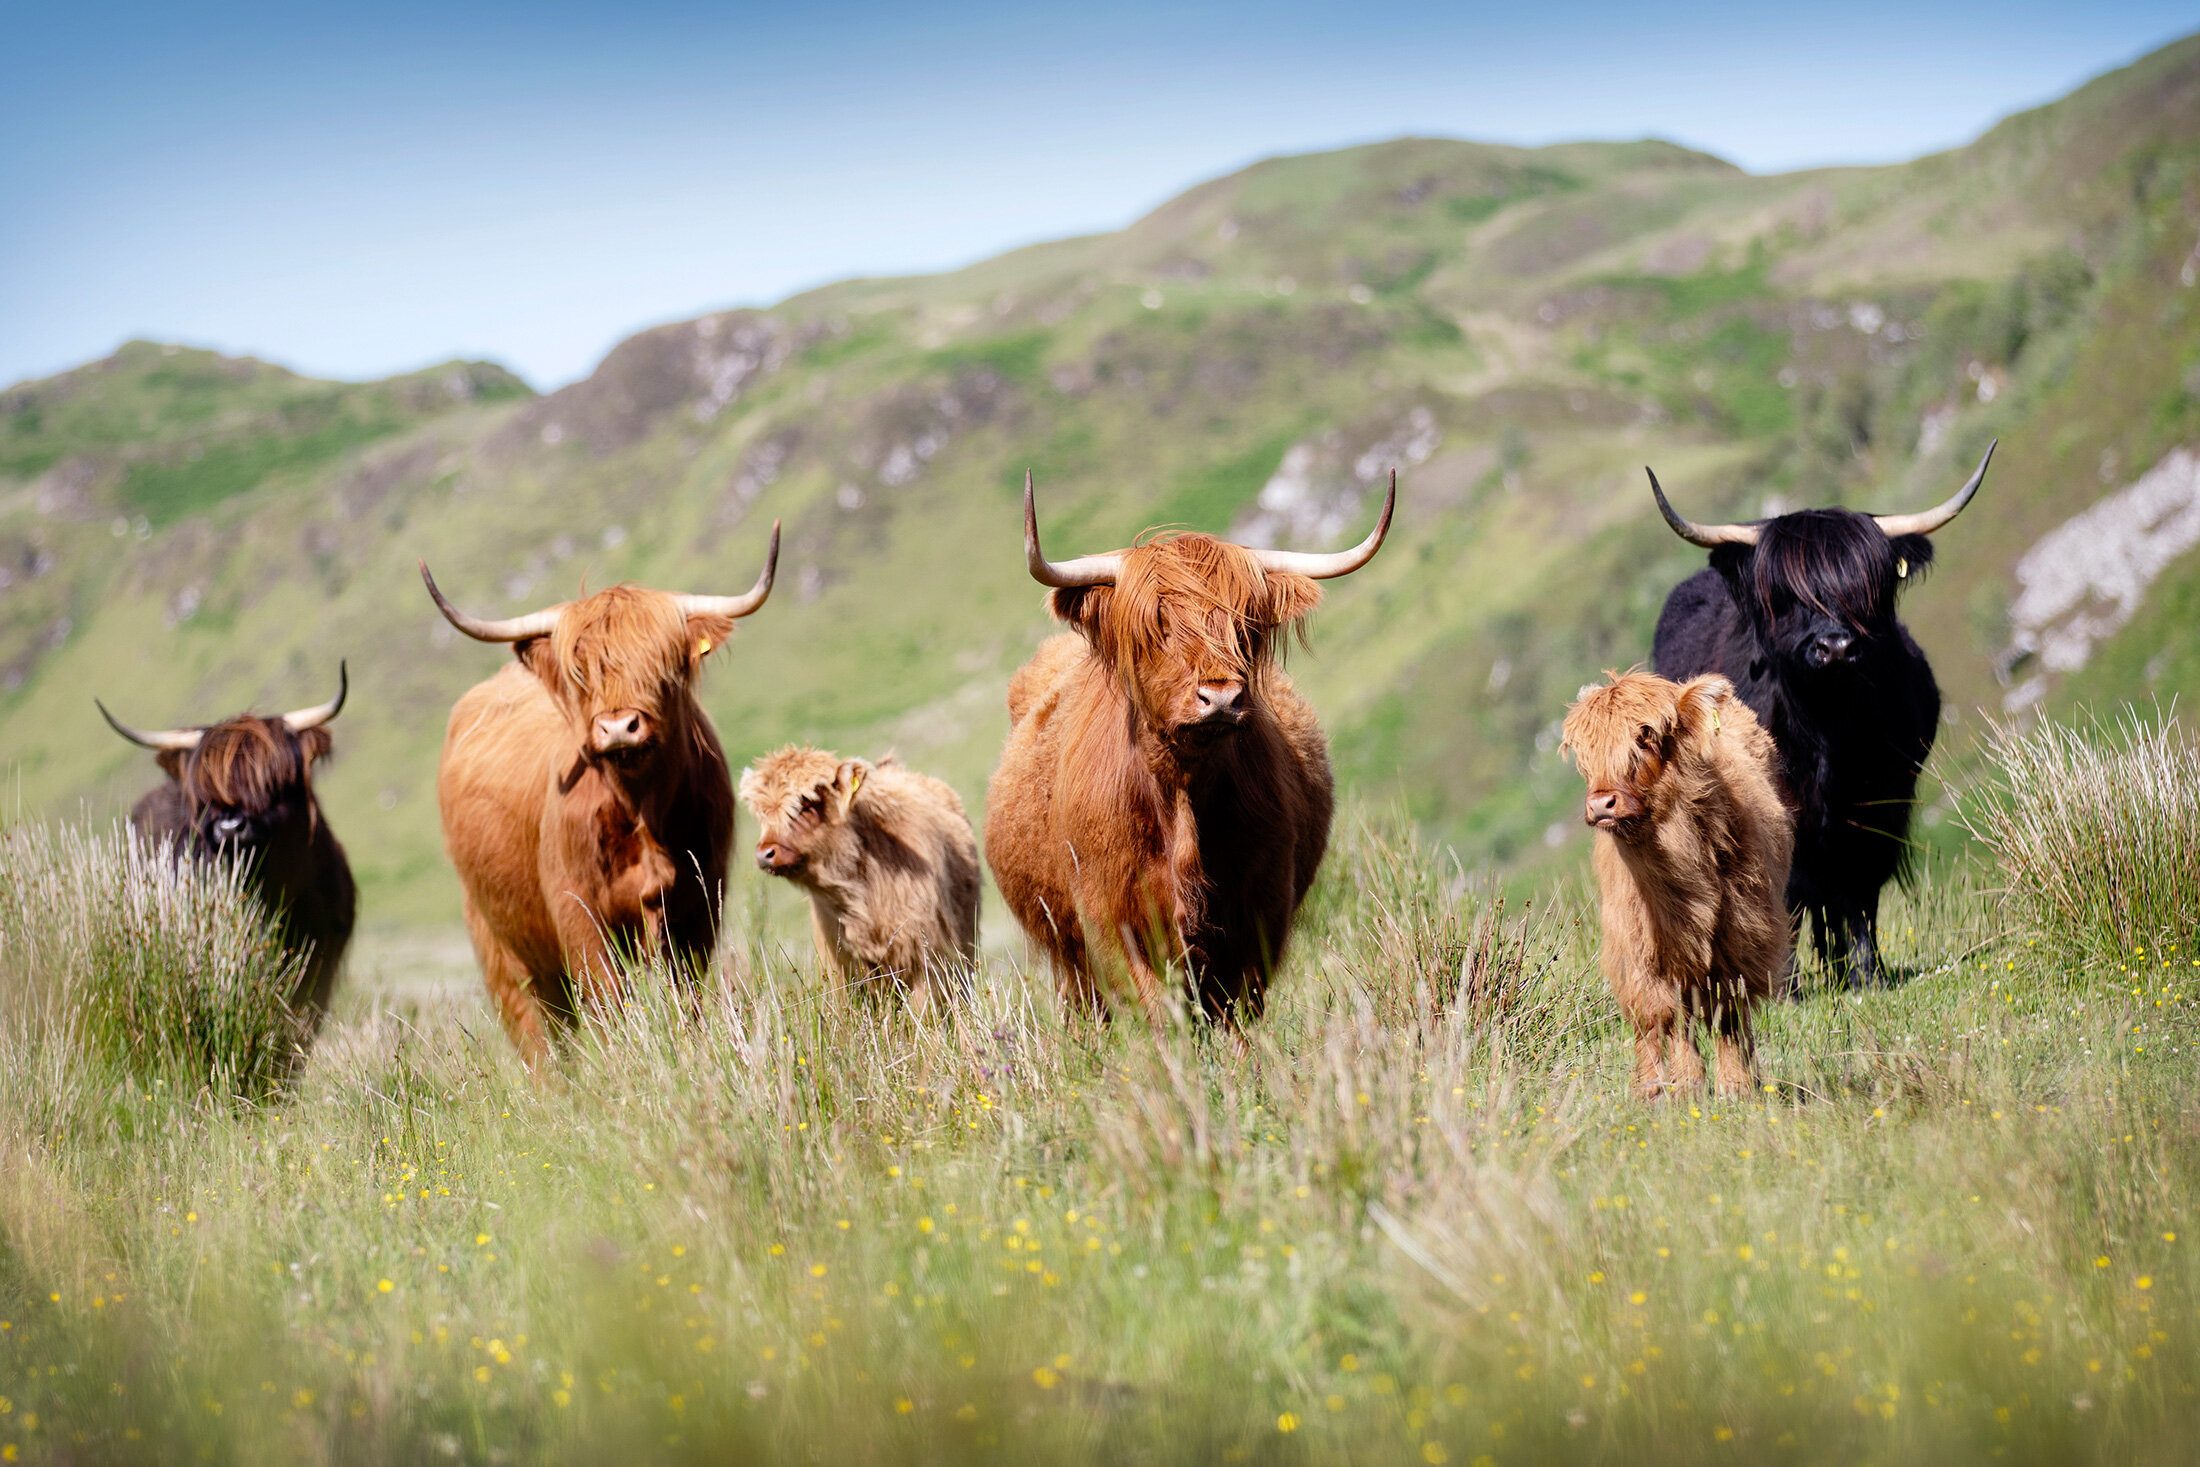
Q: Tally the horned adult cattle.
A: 4